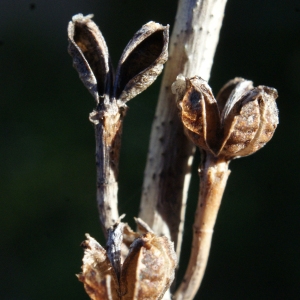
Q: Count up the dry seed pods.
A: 3